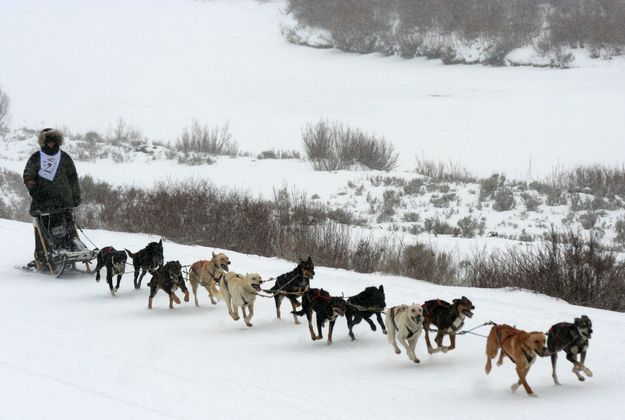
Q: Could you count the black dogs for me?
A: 8